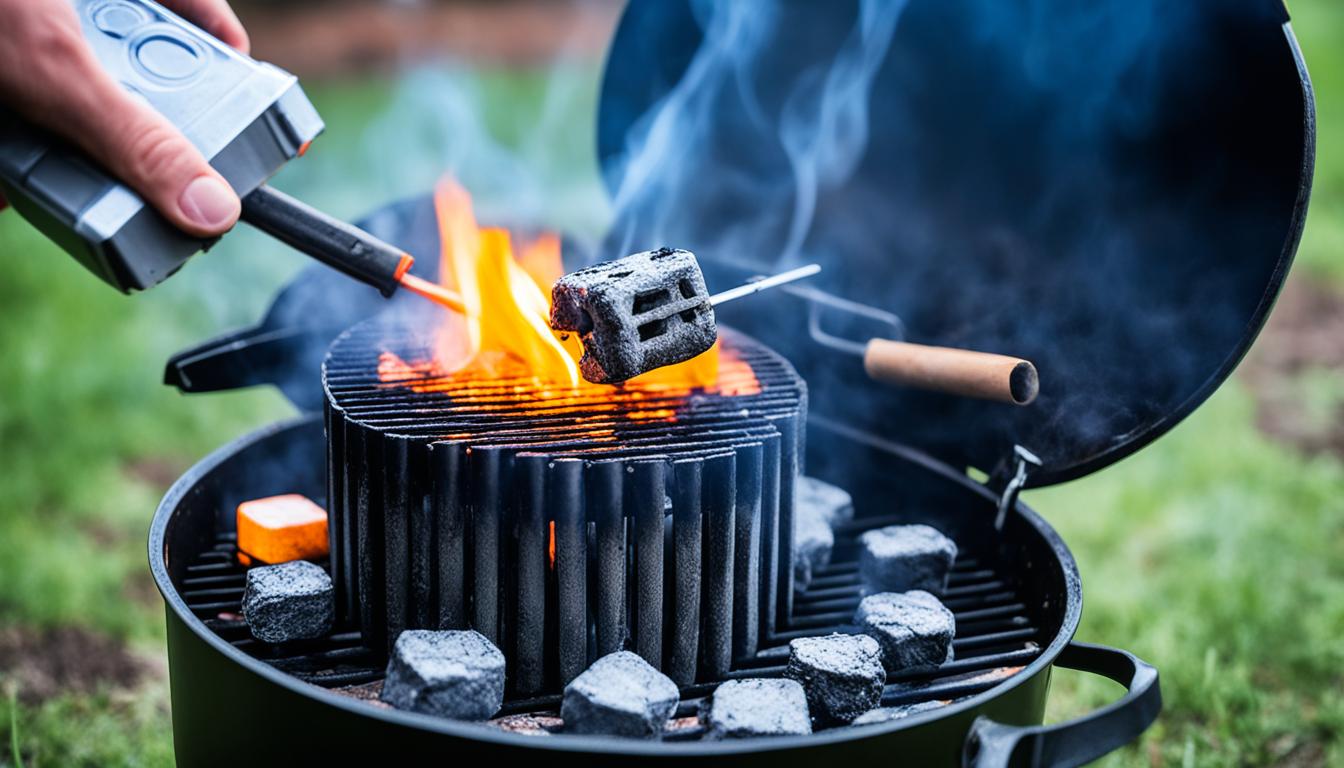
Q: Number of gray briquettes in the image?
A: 10